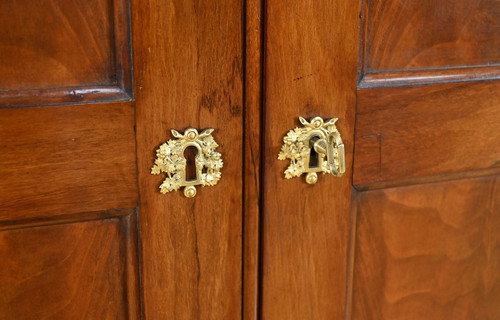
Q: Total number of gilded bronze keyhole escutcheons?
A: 2